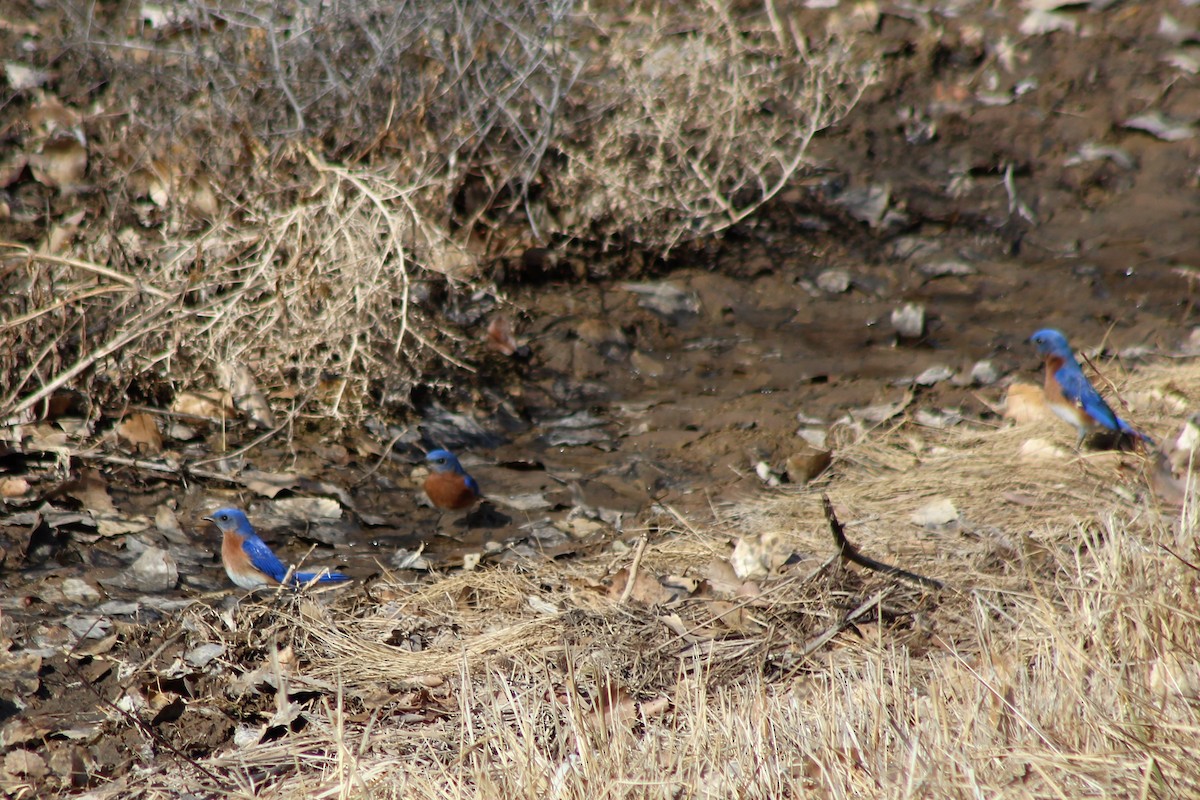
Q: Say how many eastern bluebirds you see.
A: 3